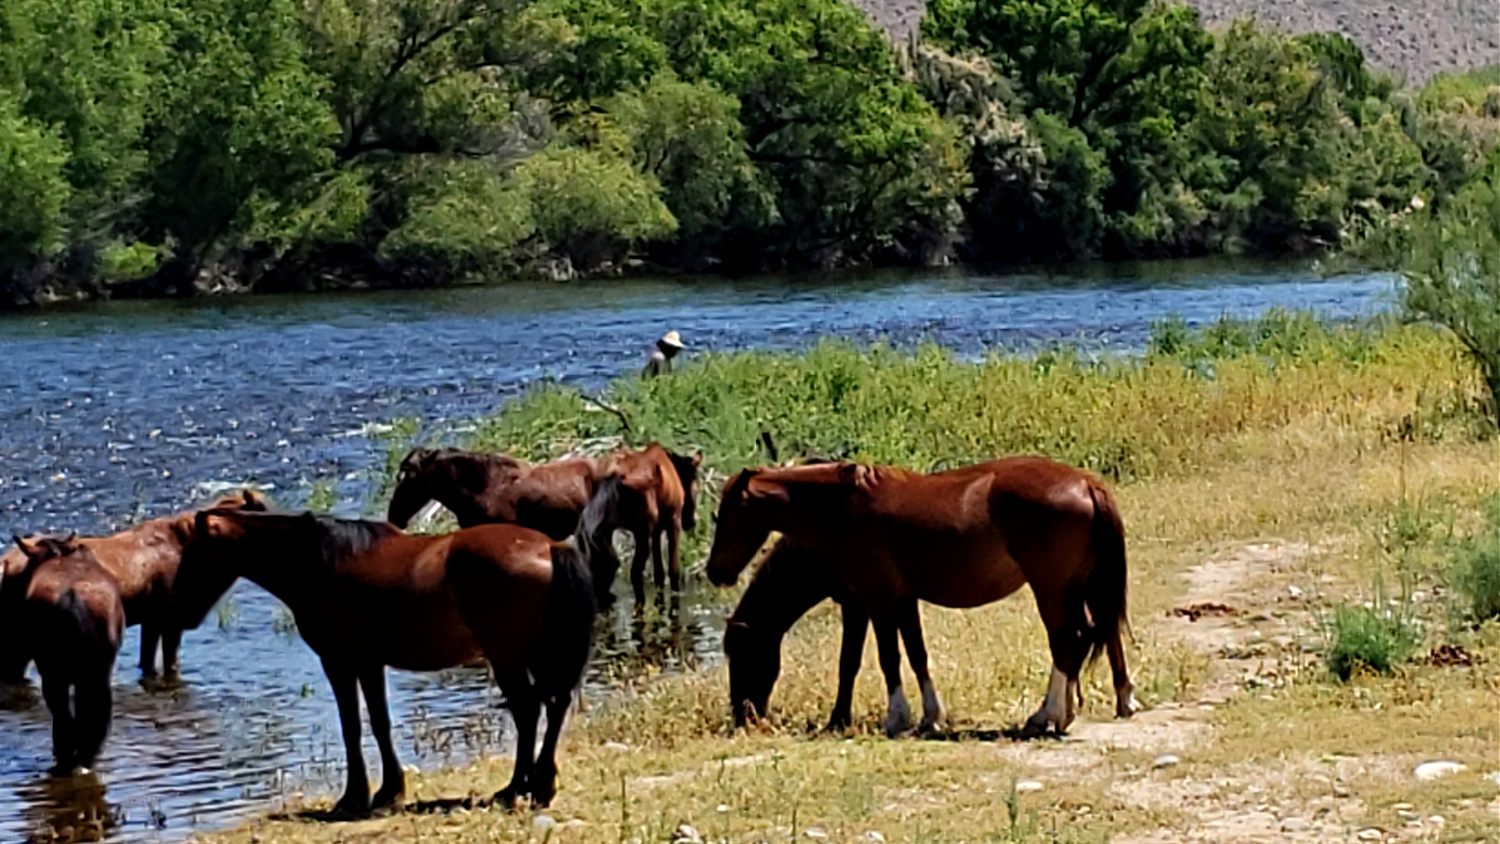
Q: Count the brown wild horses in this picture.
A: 7